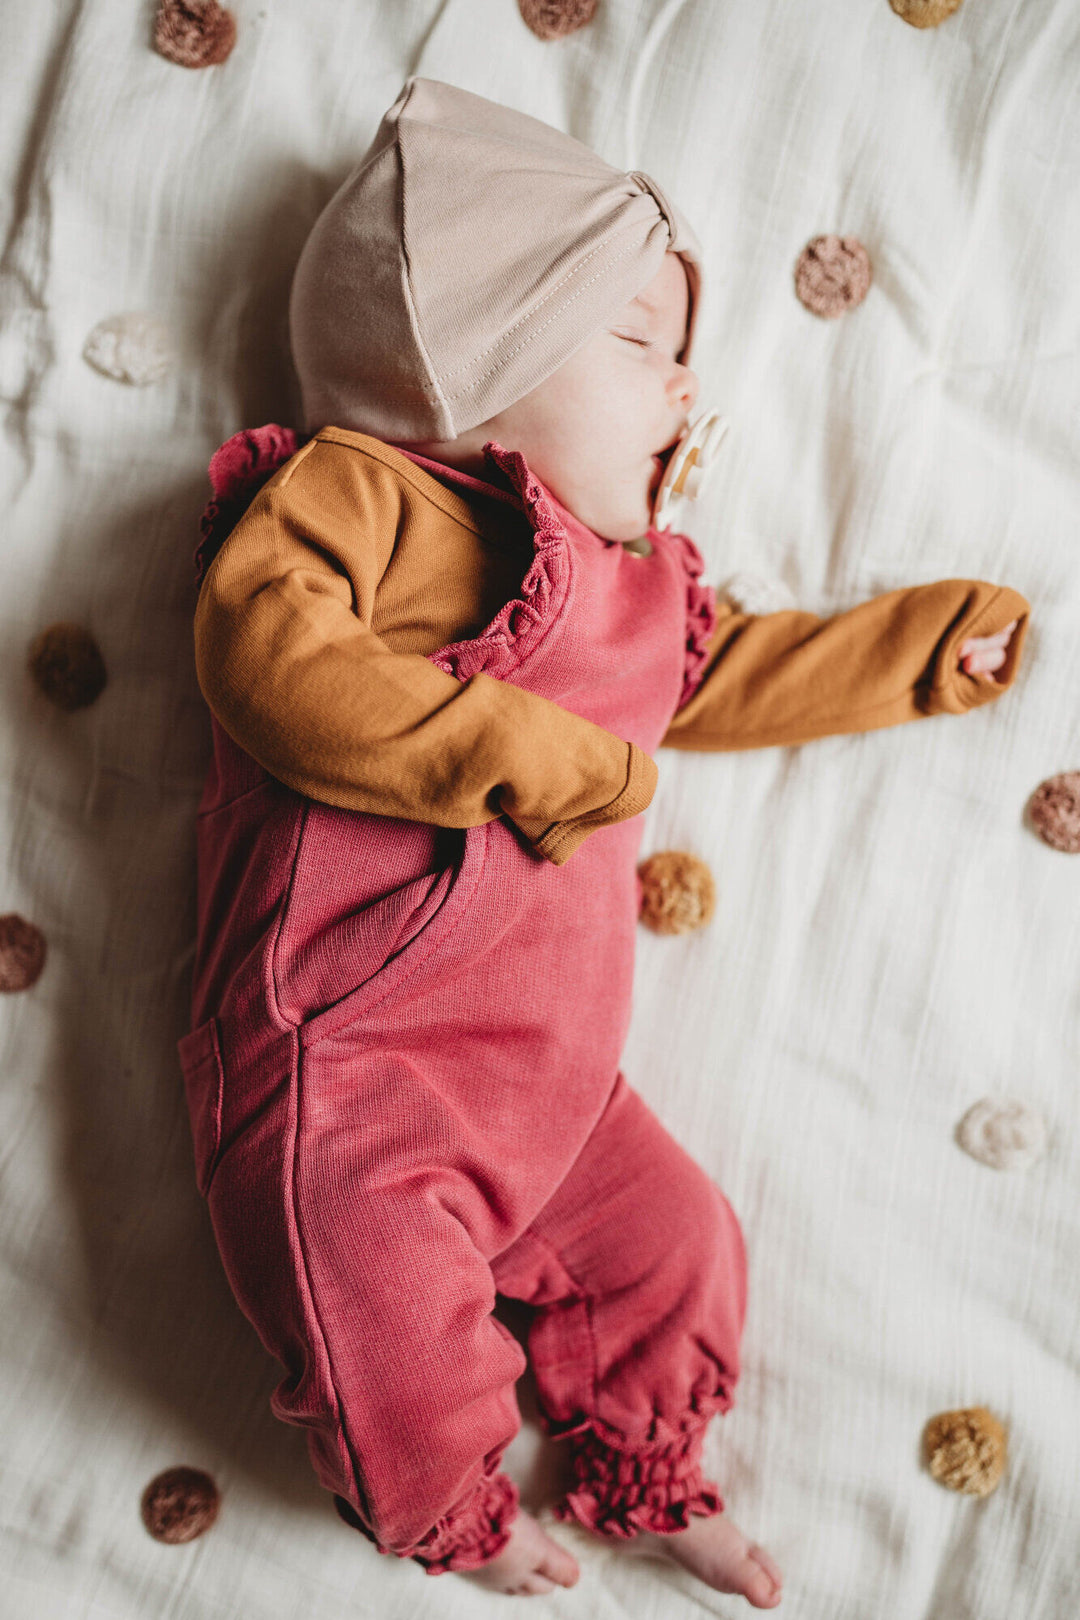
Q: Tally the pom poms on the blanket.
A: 13